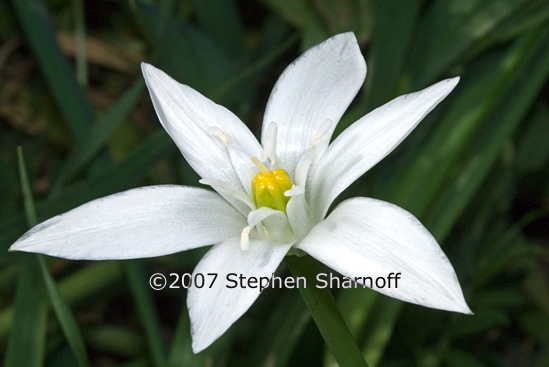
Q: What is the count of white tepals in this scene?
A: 6